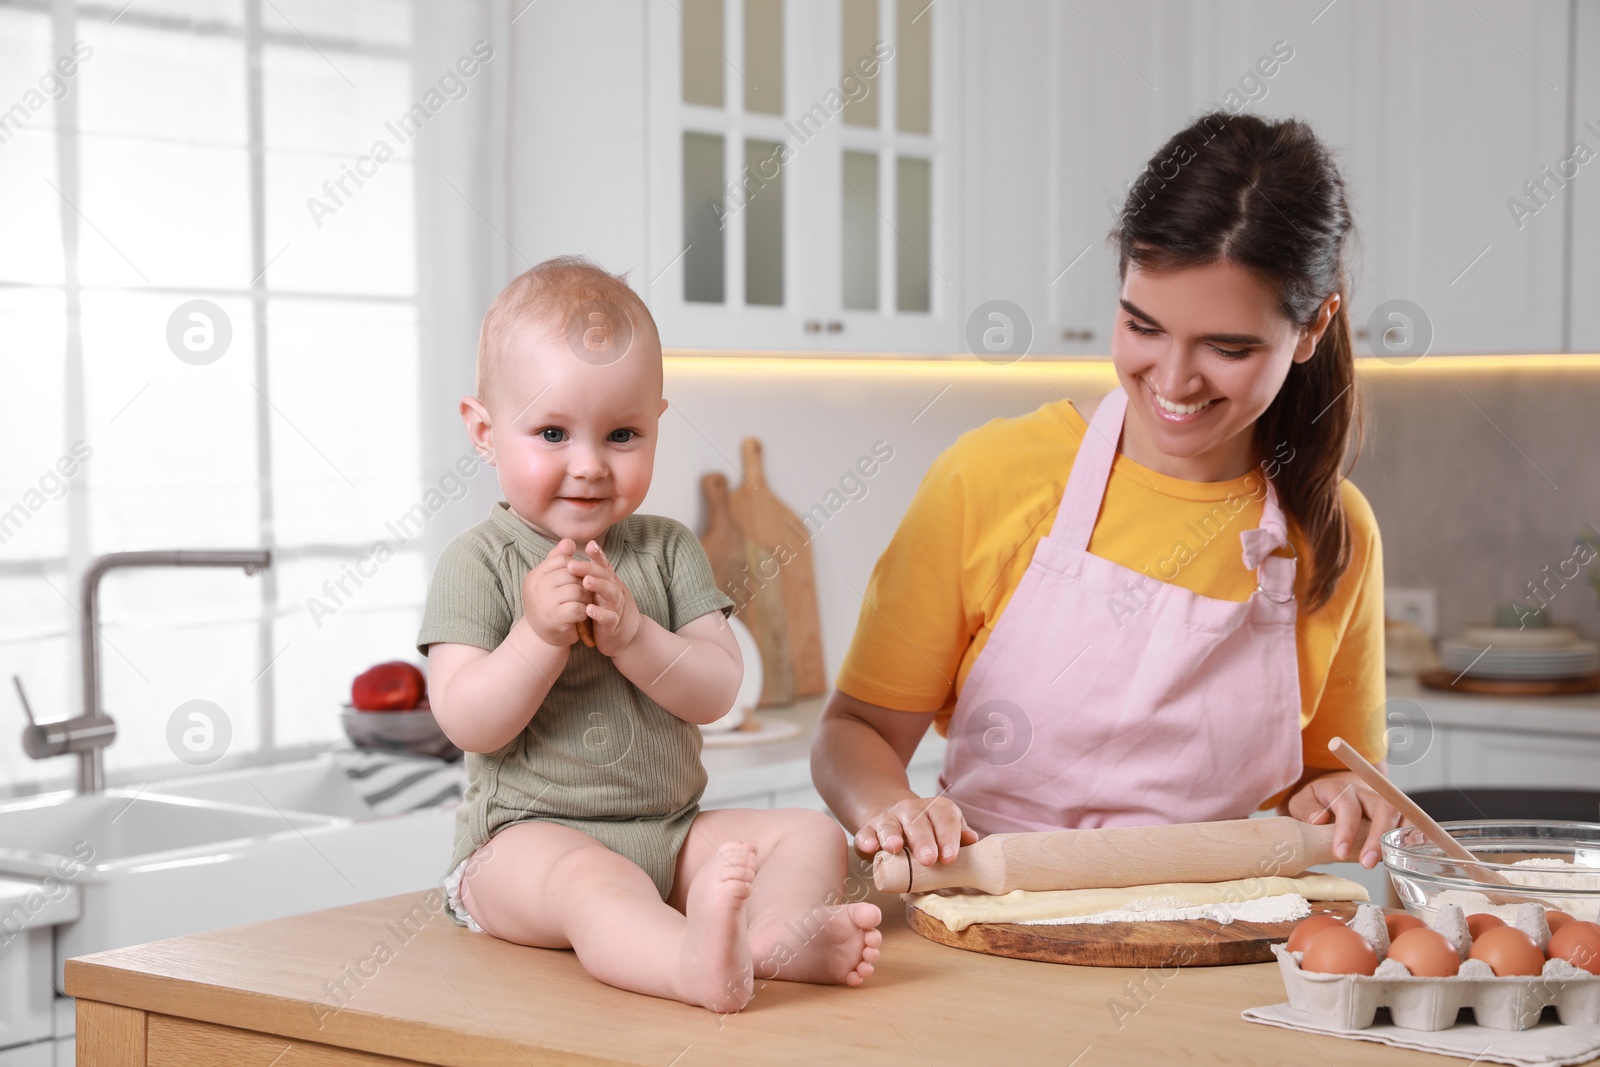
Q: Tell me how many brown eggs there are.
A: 8